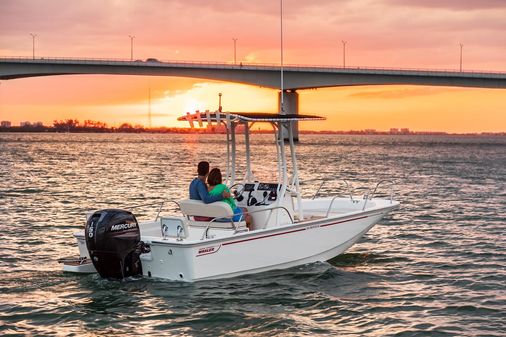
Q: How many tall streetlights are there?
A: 5